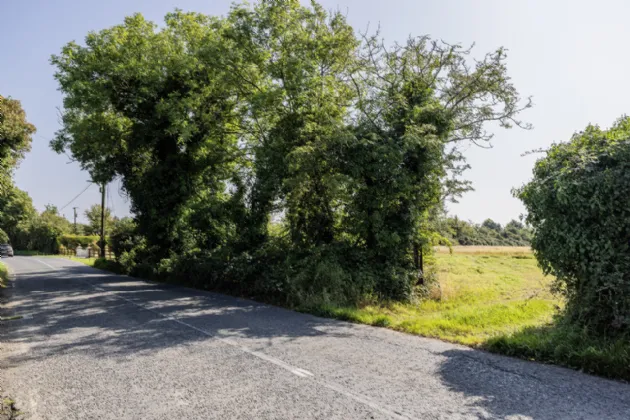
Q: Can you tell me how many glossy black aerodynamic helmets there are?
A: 0